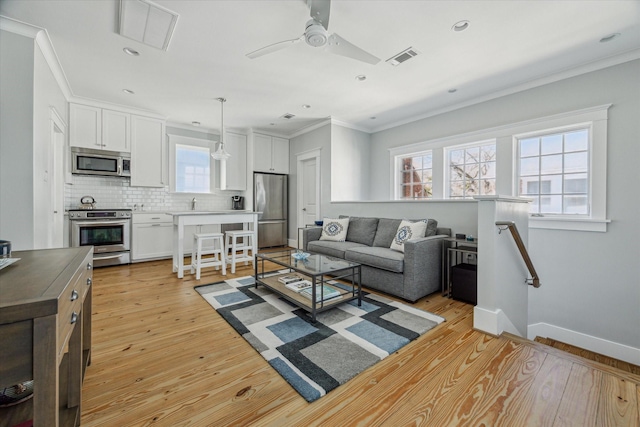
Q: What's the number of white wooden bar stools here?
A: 2